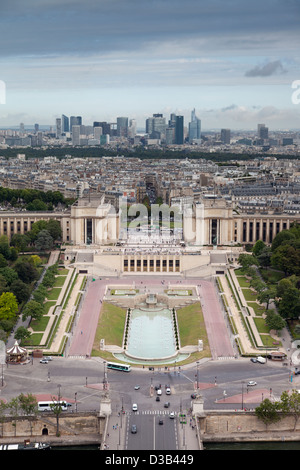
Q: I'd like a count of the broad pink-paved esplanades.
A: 2